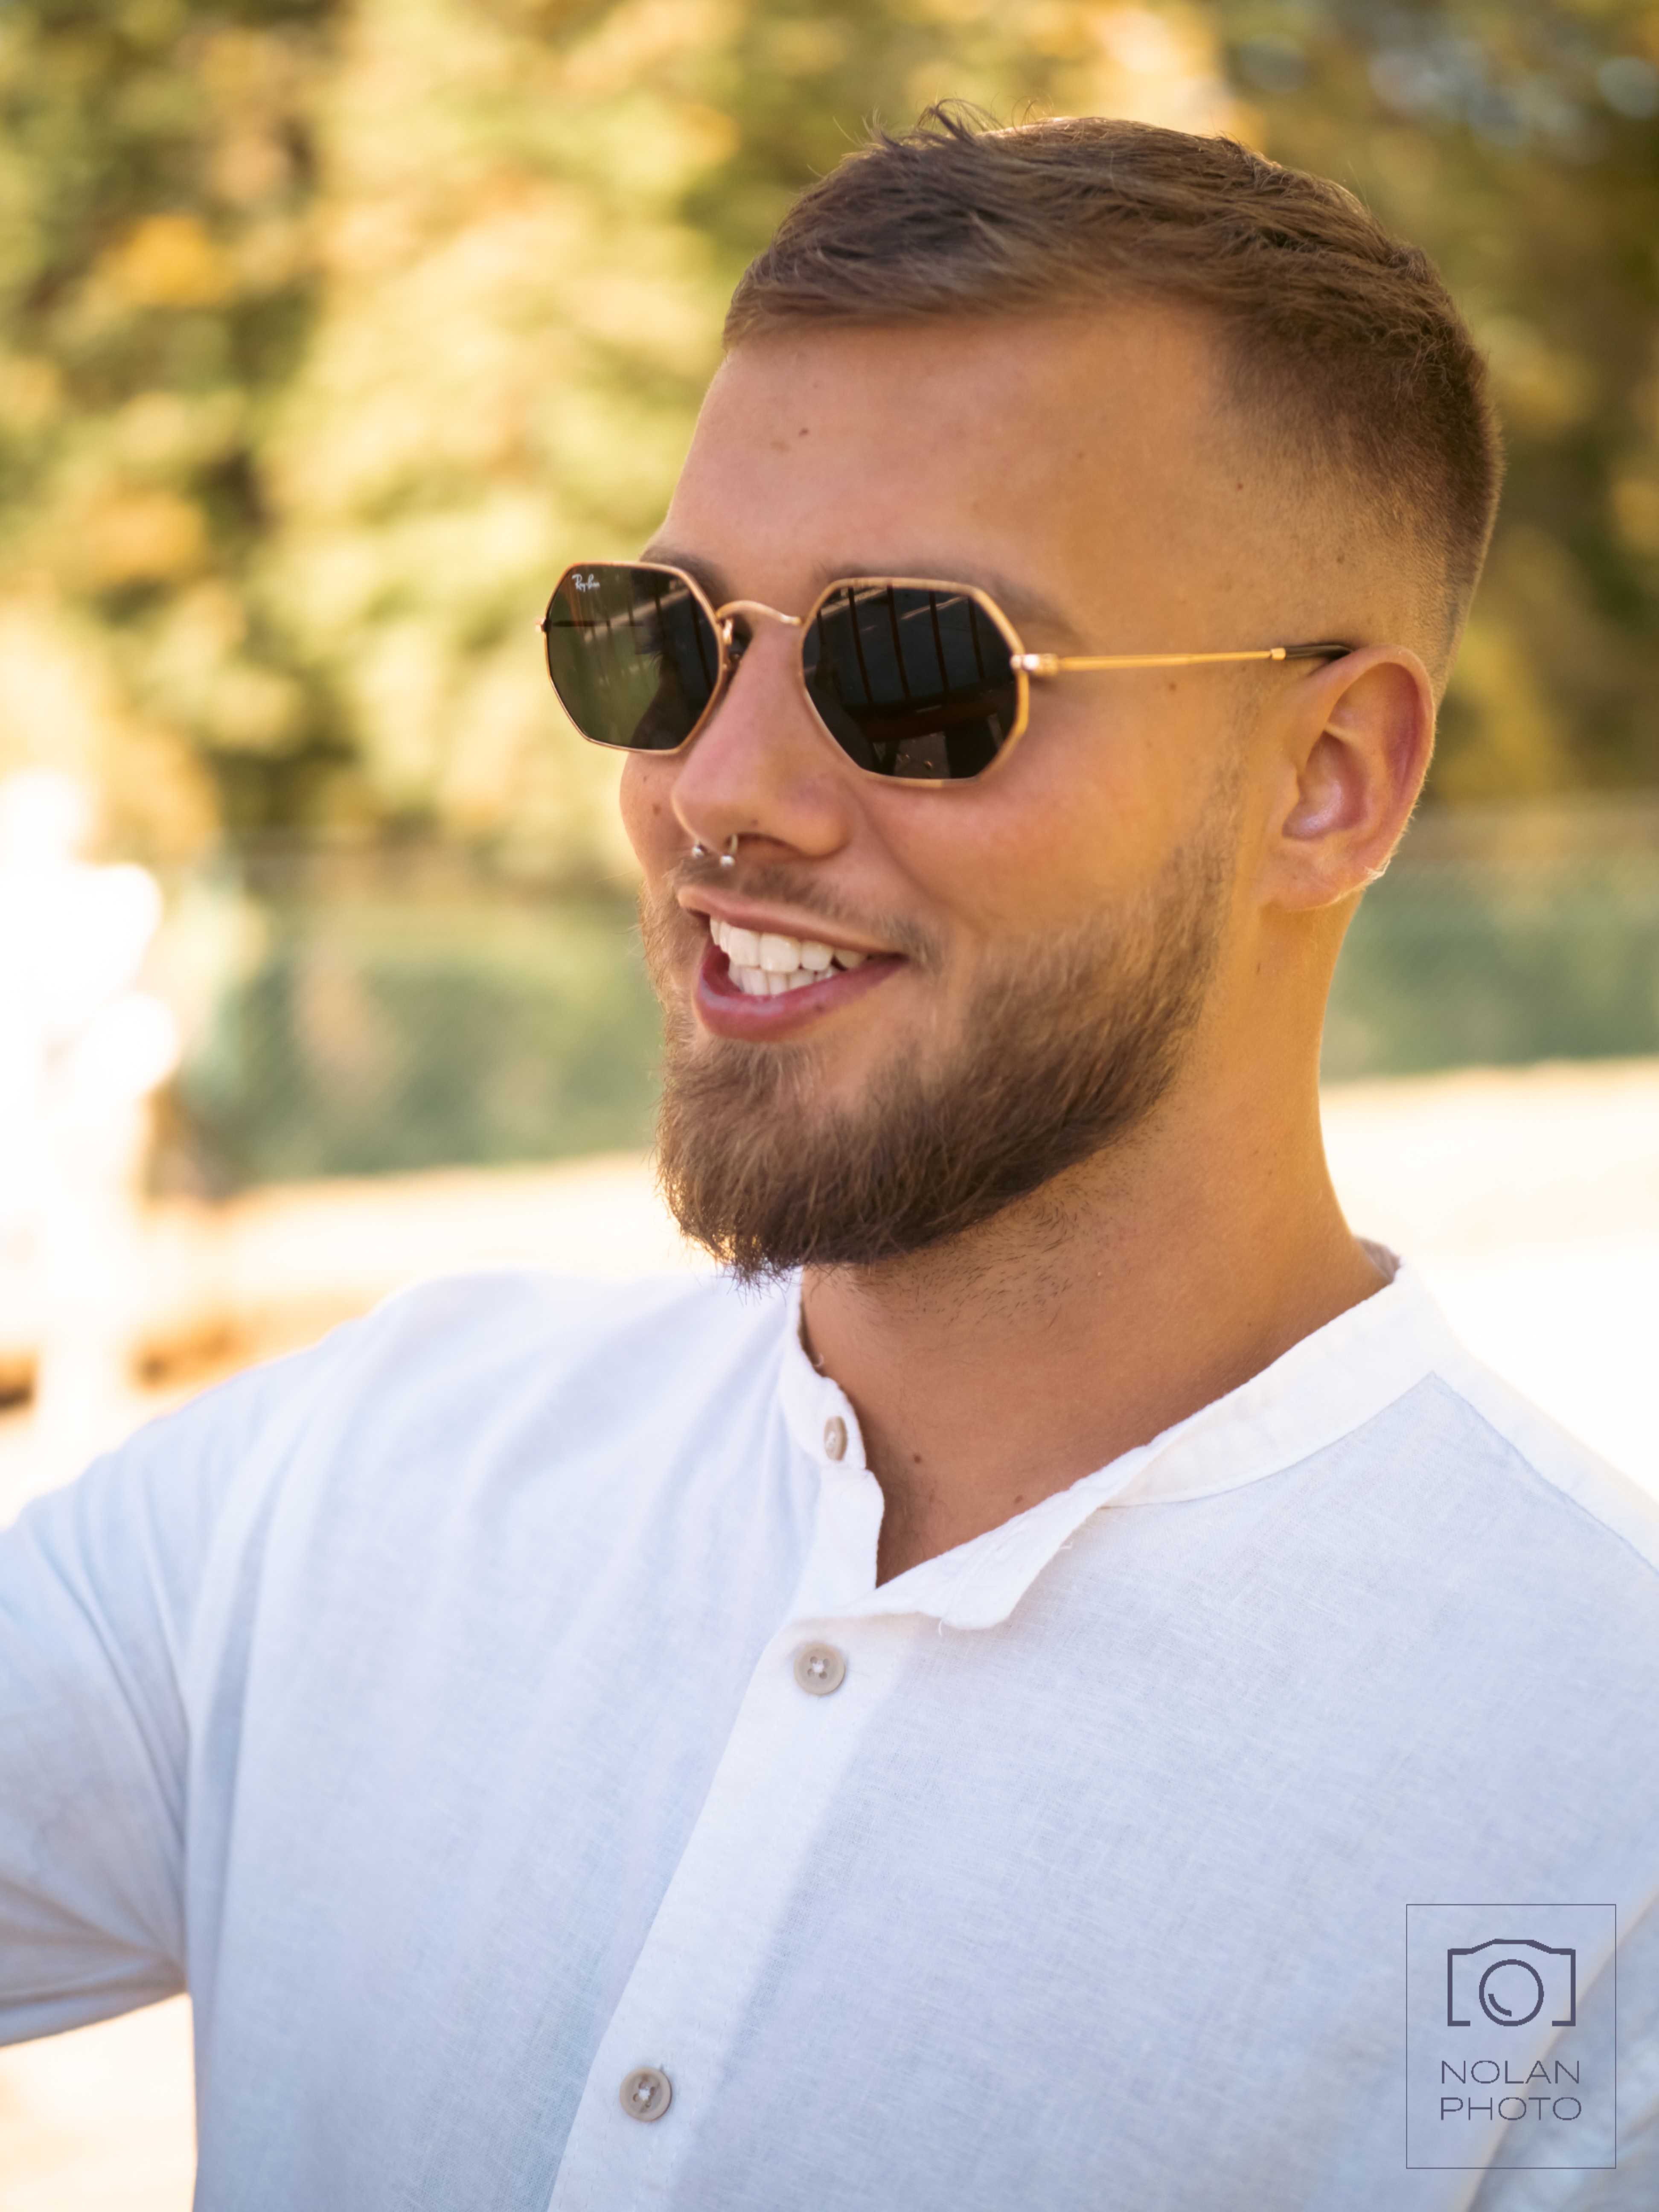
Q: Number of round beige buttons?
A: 3